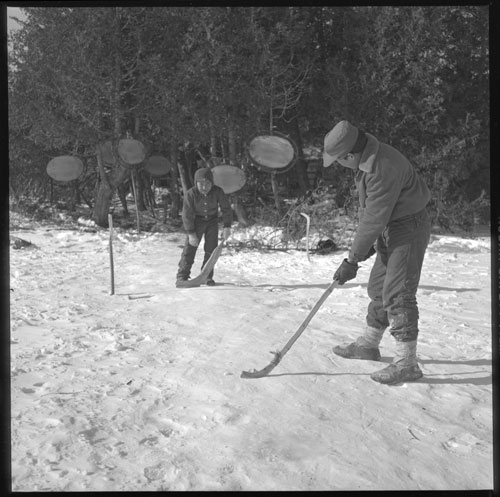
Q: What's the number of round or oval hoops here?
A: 5